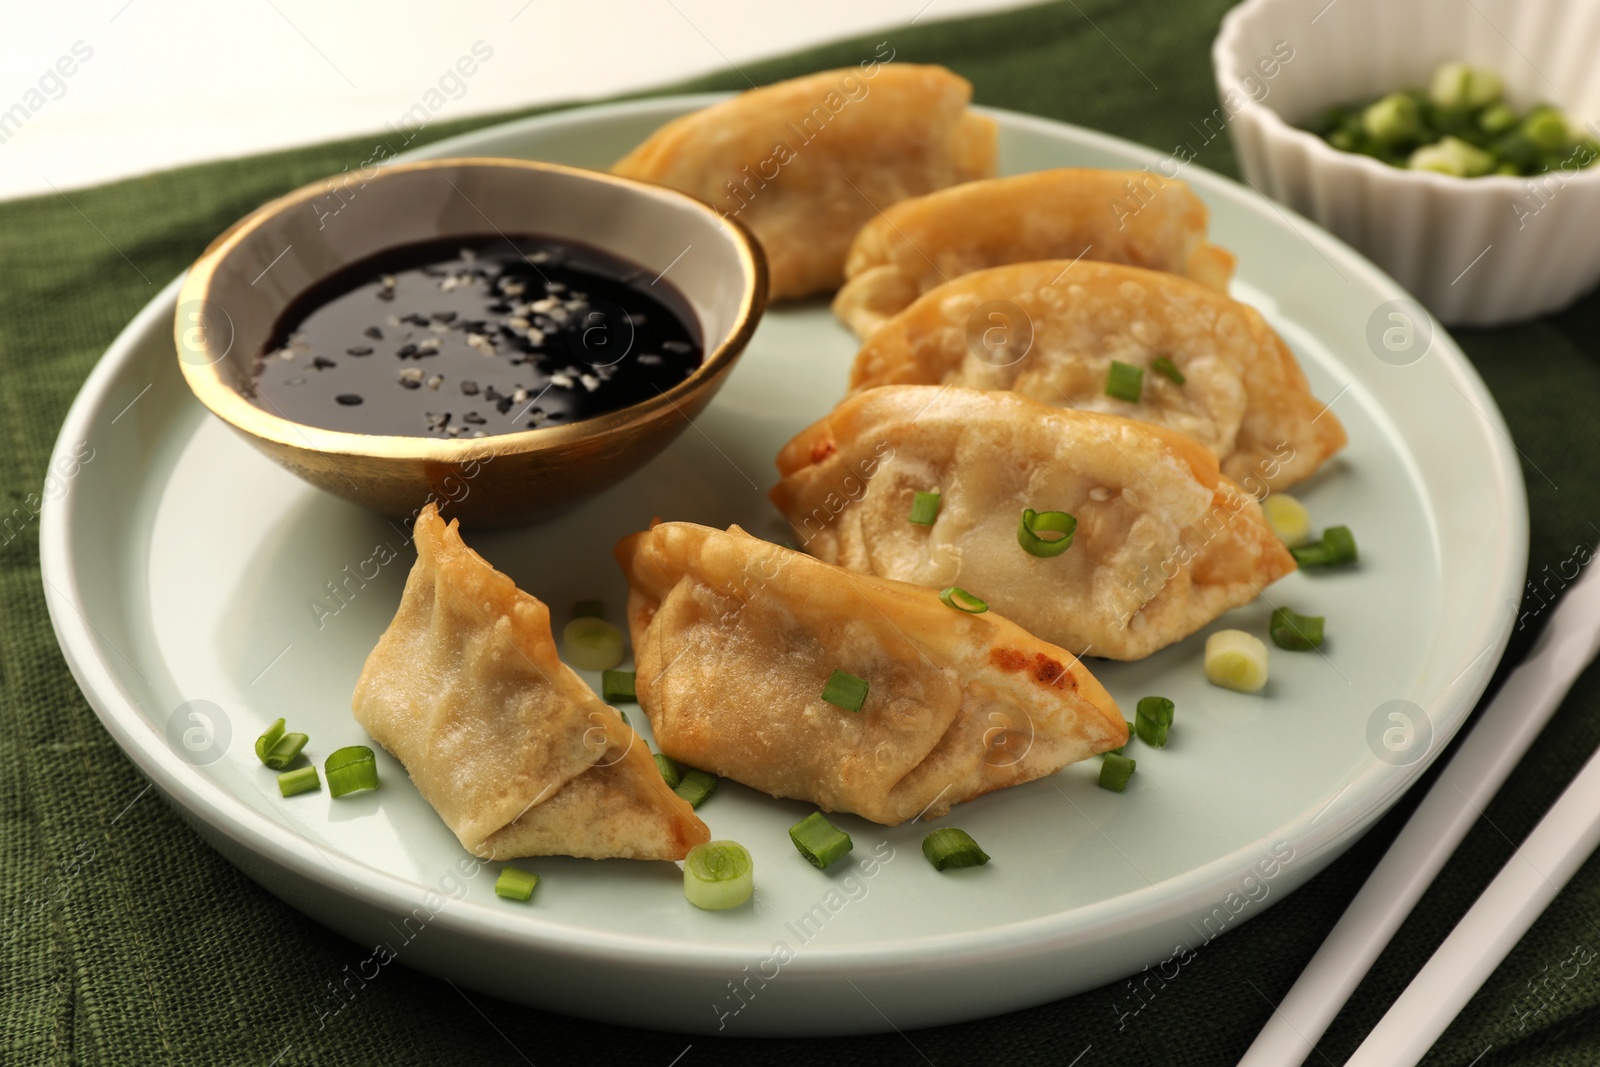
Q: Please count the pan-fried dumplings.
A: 6